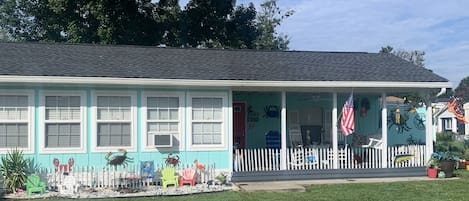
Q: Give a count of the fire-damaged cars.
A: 0